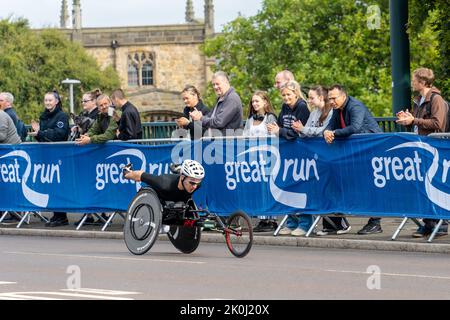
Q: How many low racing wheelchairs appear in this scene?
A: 1